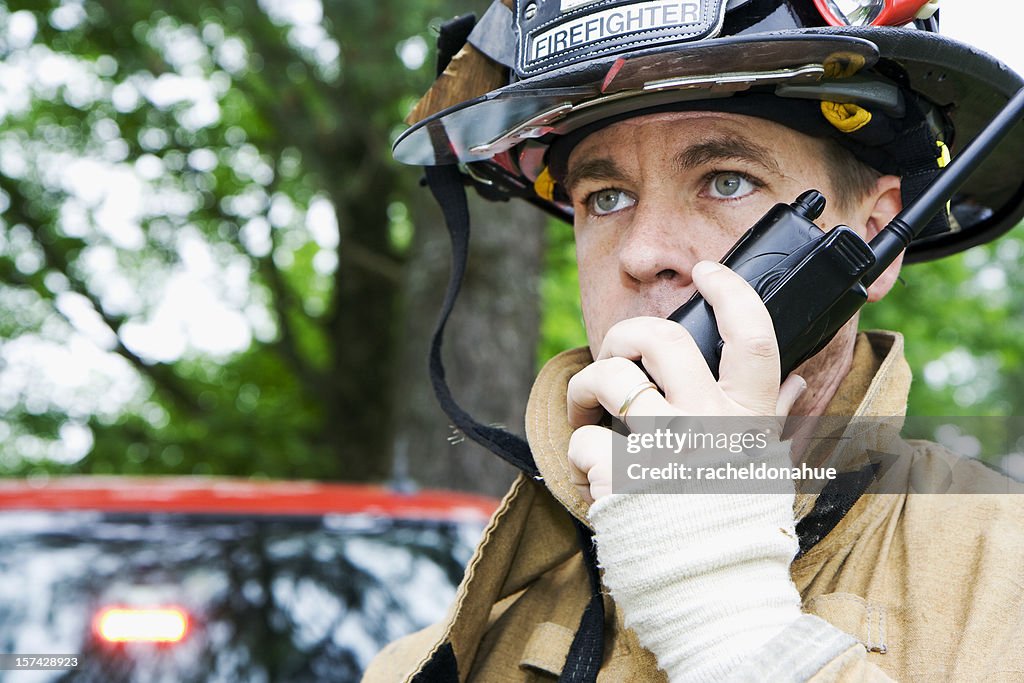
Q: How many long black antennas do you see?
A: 1